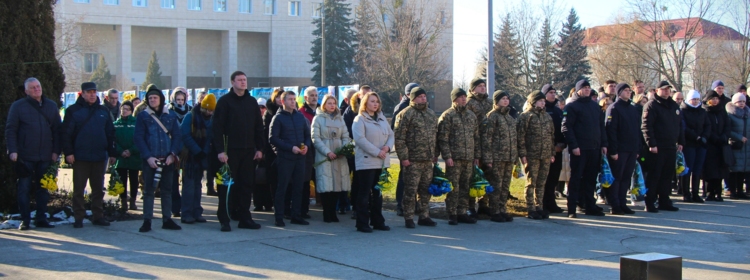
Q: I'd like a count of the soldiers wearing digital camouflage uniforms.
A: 5